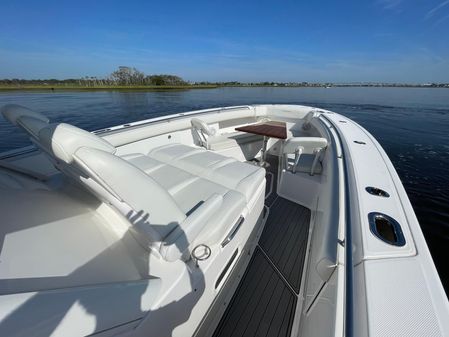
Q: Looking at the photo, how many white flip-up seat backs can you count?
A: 2